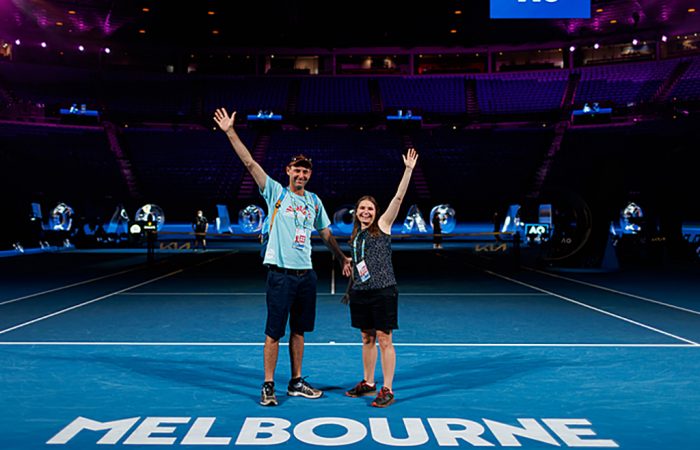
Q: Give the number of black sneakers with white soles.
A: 2